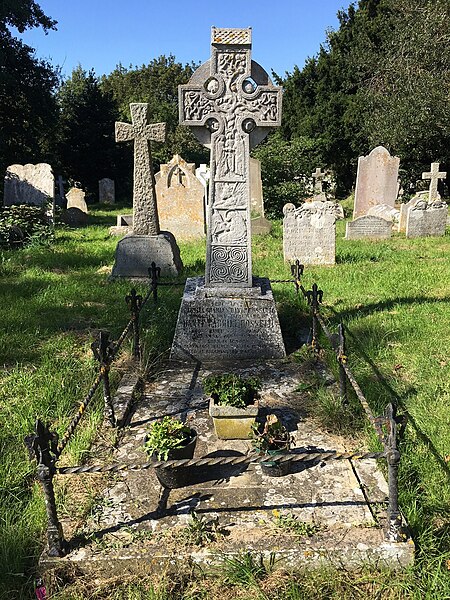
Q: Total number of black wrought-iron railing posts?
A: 8